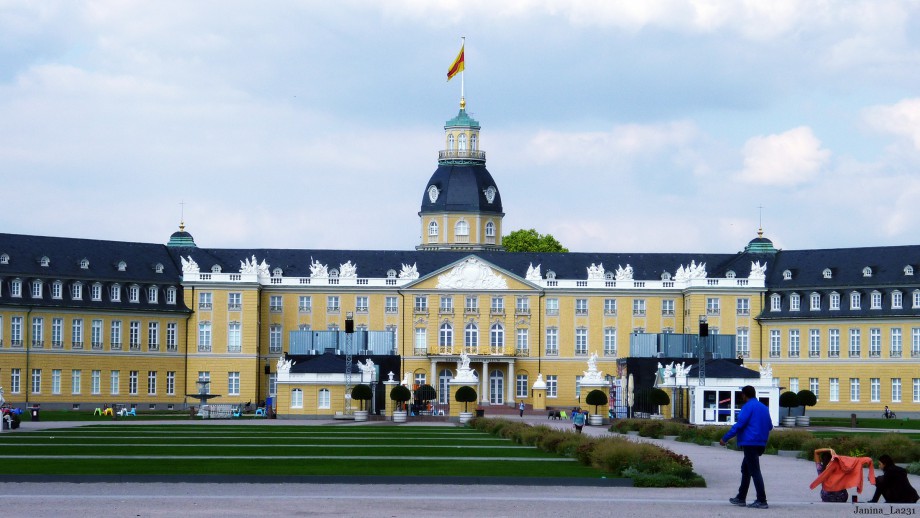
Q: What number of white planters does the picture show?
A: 7